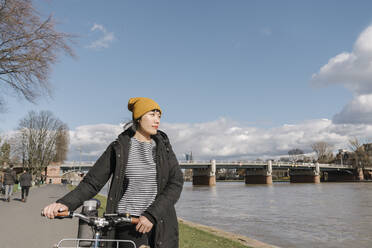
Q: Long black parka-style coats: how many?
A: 1